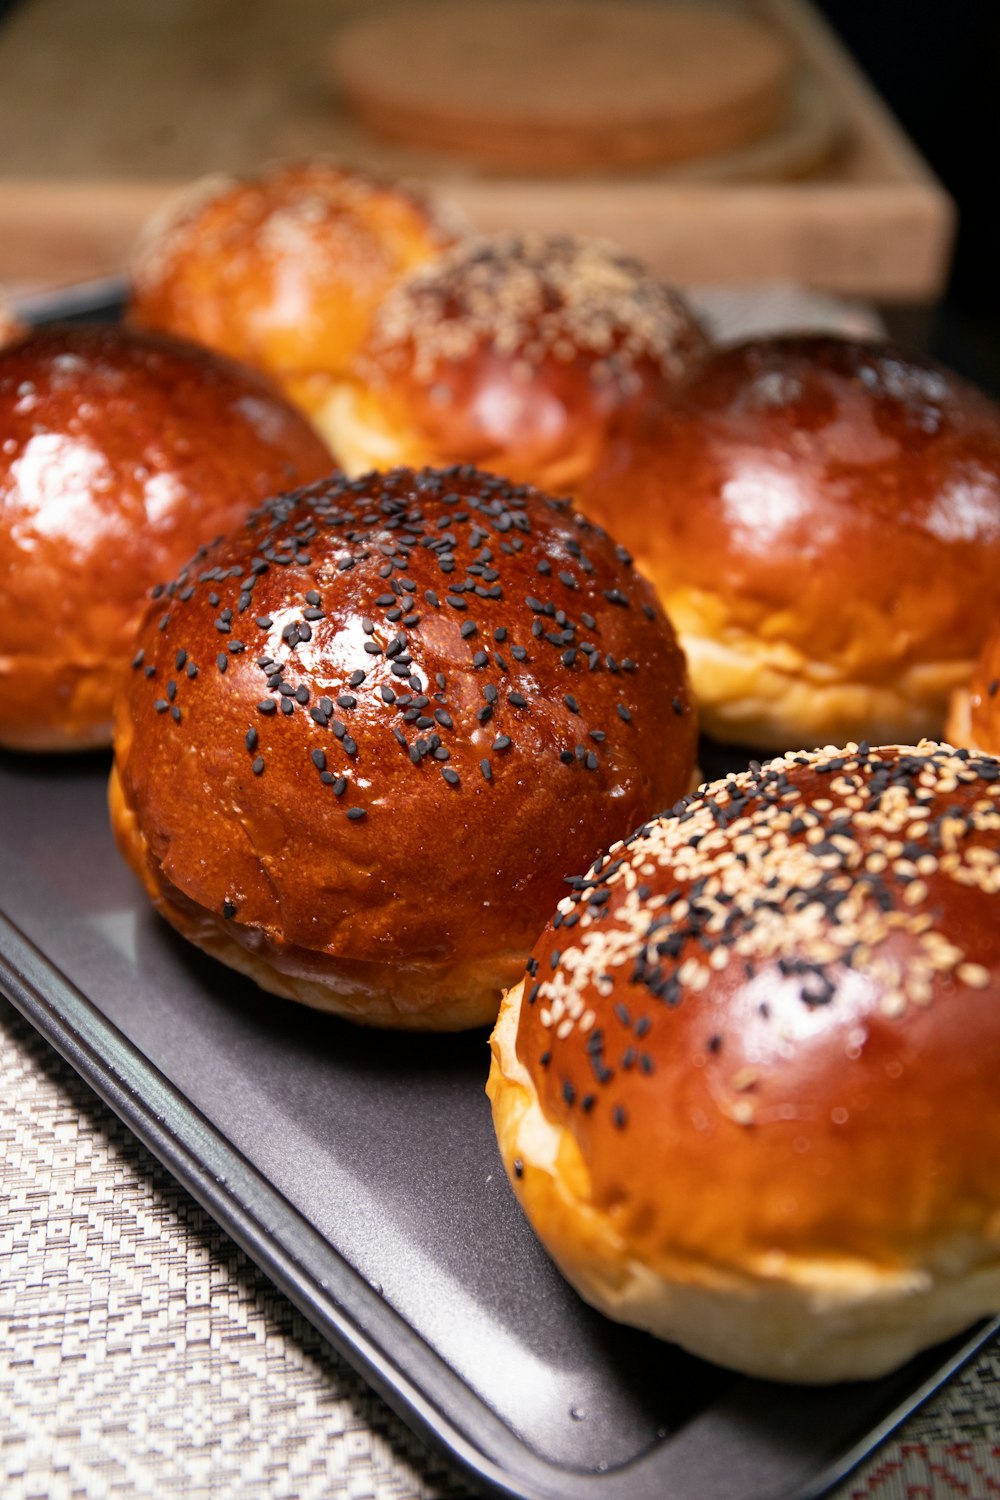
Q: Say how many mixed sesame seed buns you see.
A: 2